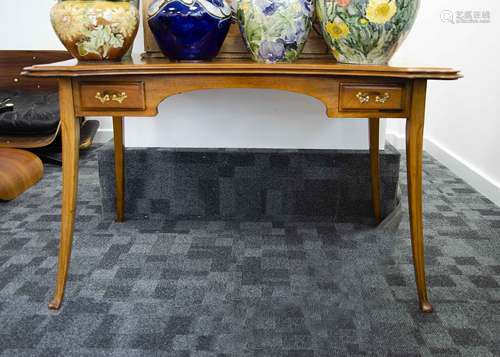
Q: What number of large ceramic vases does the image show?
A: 4